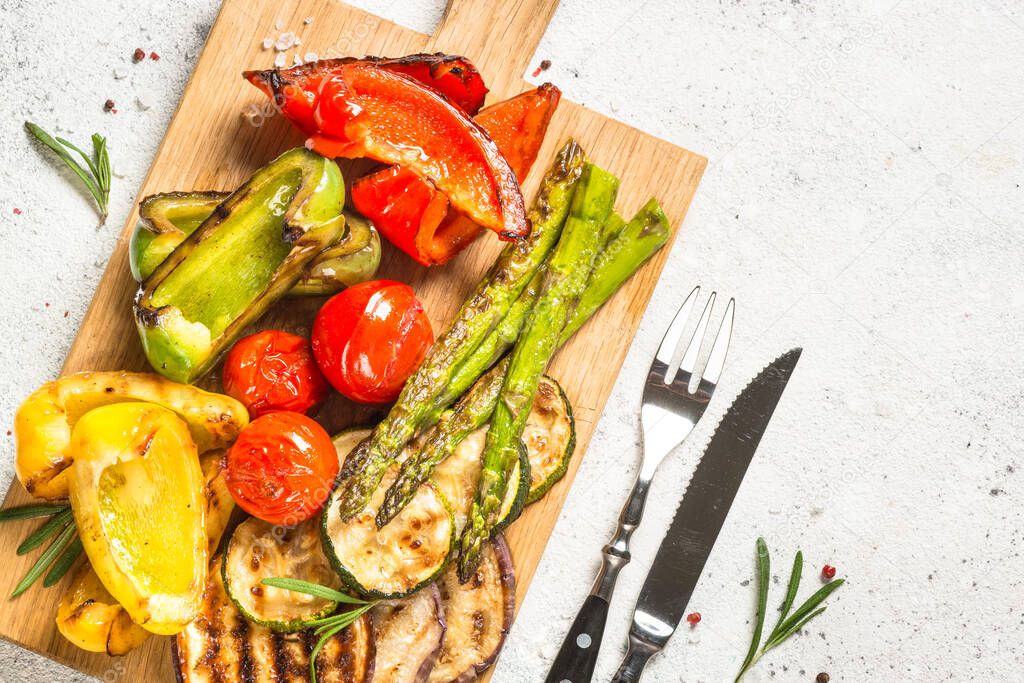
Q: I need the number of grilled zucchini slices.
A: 5